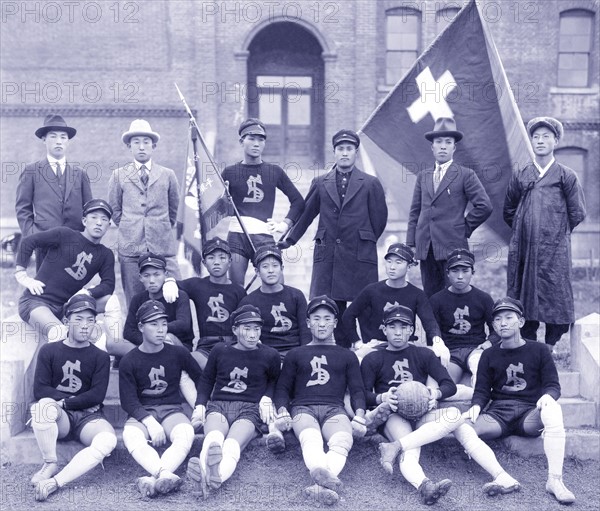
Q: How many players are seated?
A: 12